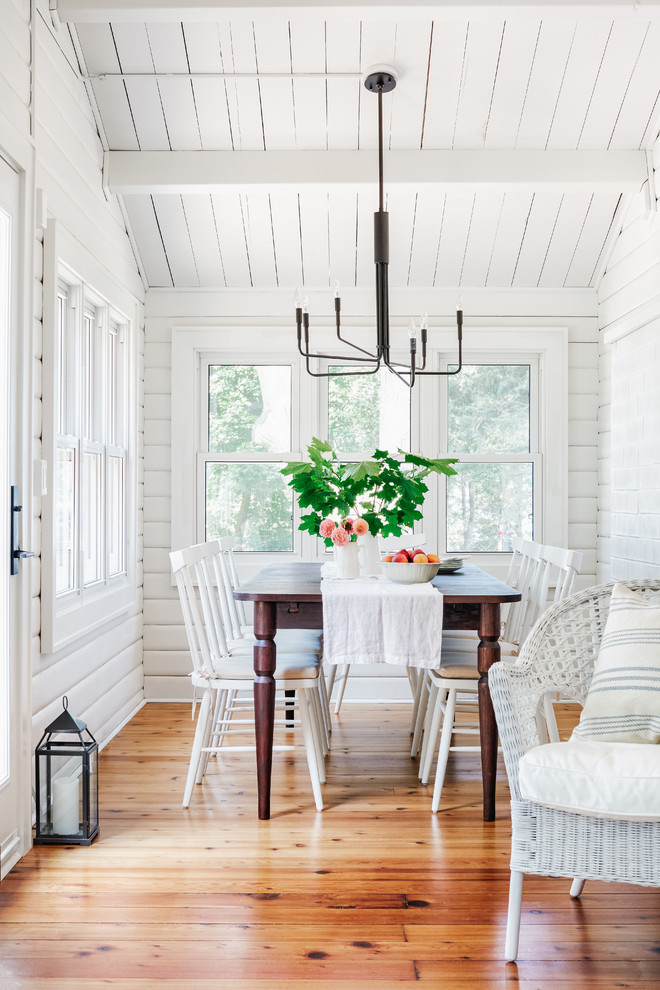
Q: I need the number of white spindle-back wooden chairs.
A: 7